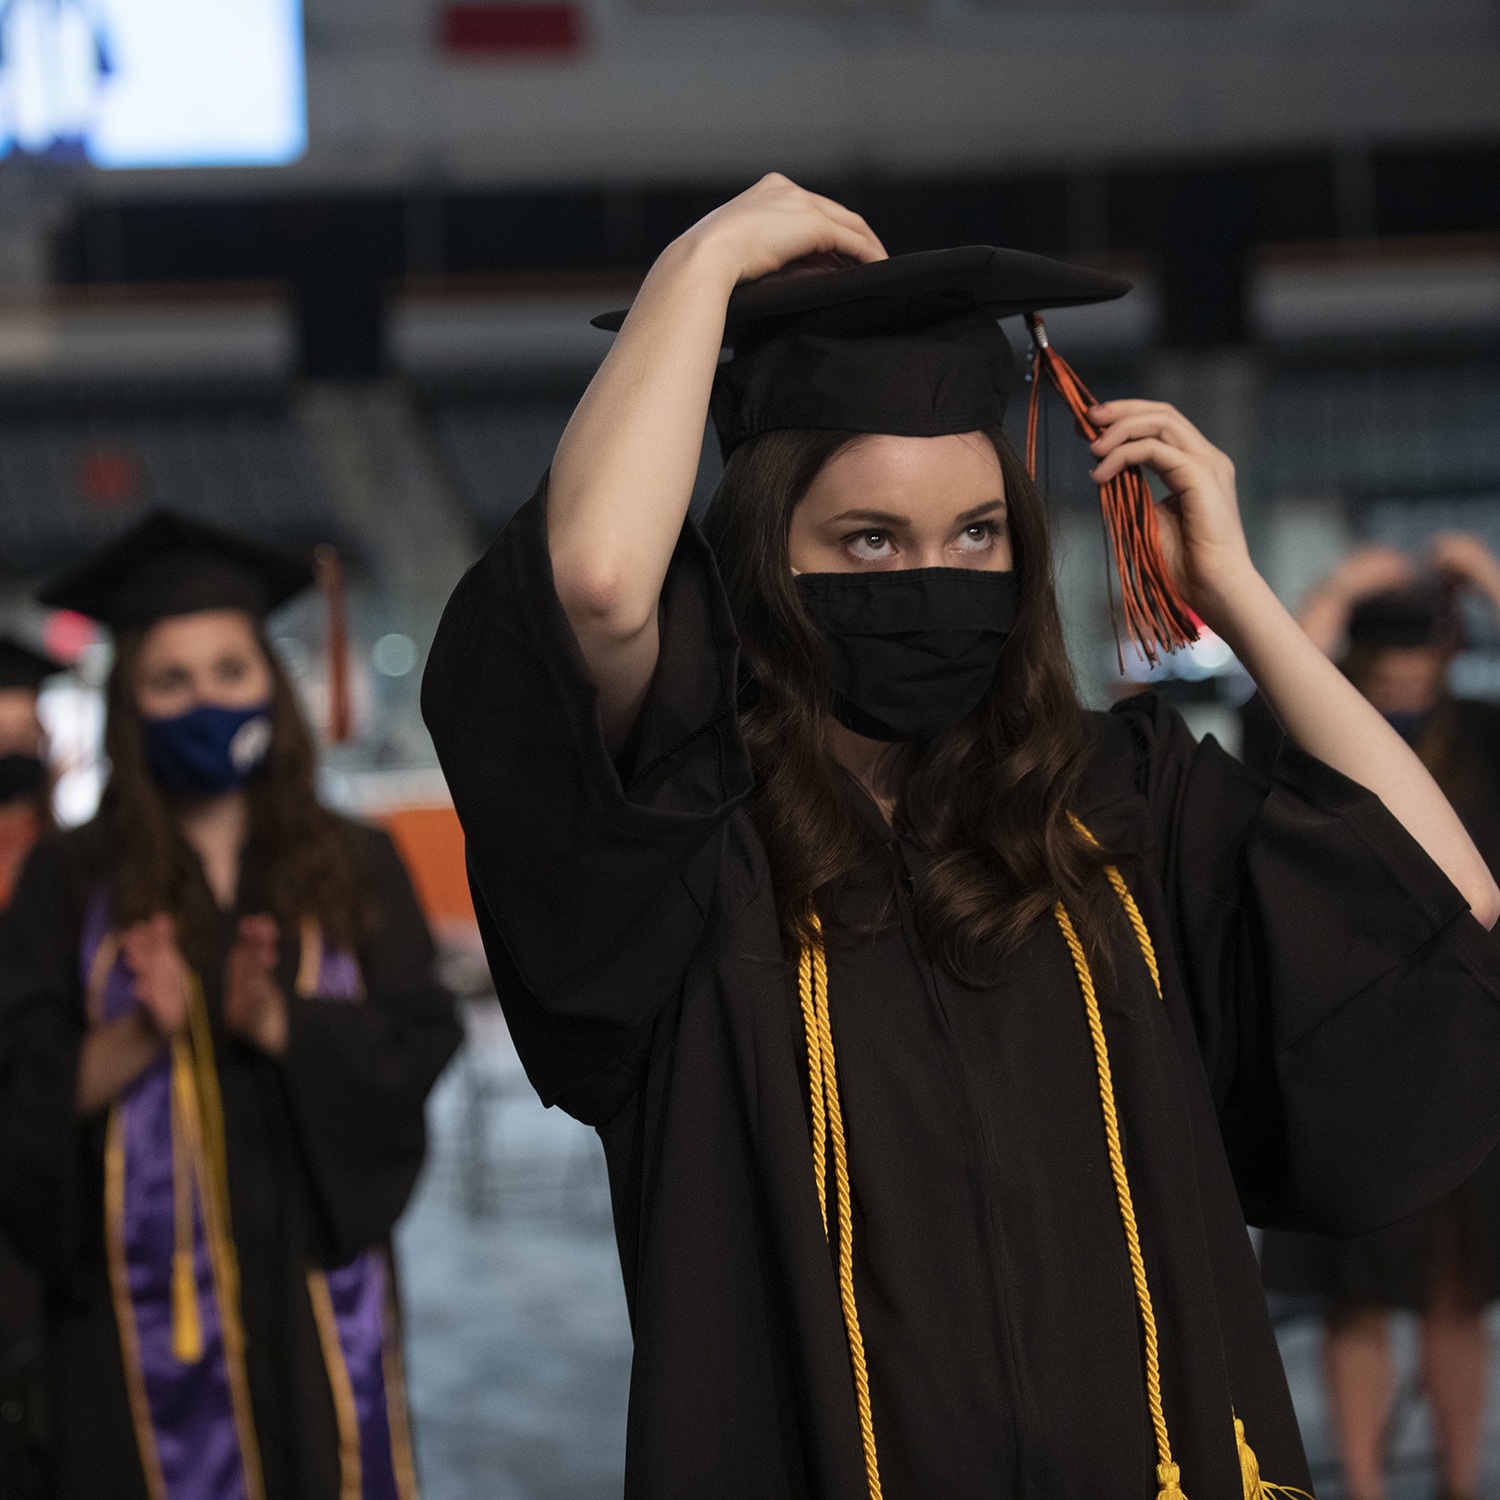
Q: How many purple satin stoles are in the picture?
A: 1